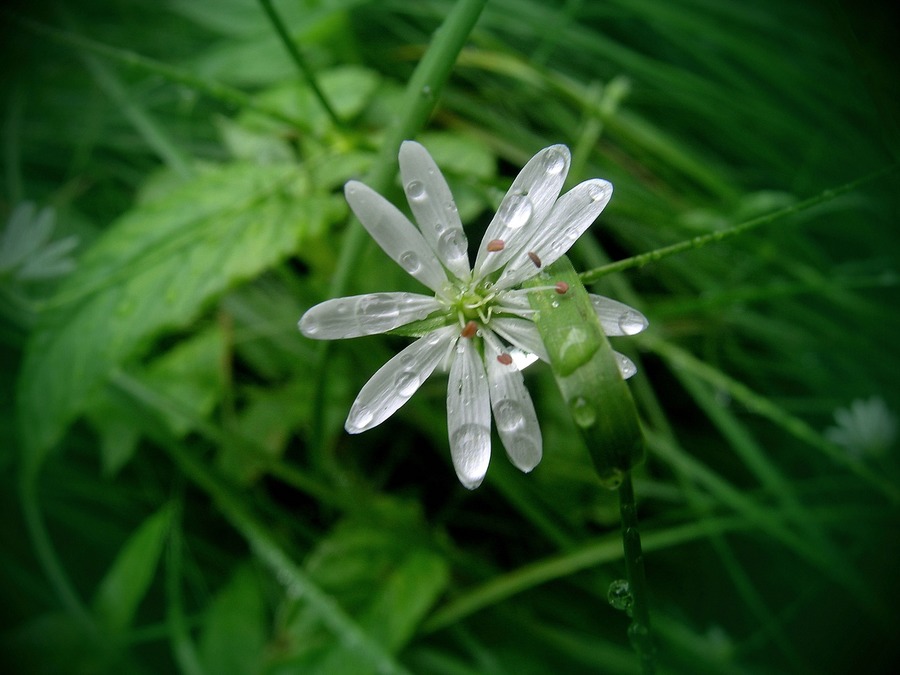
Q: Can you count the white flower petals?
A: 10